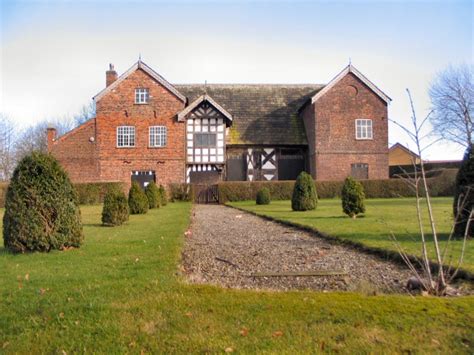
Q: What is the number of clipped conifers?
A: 9